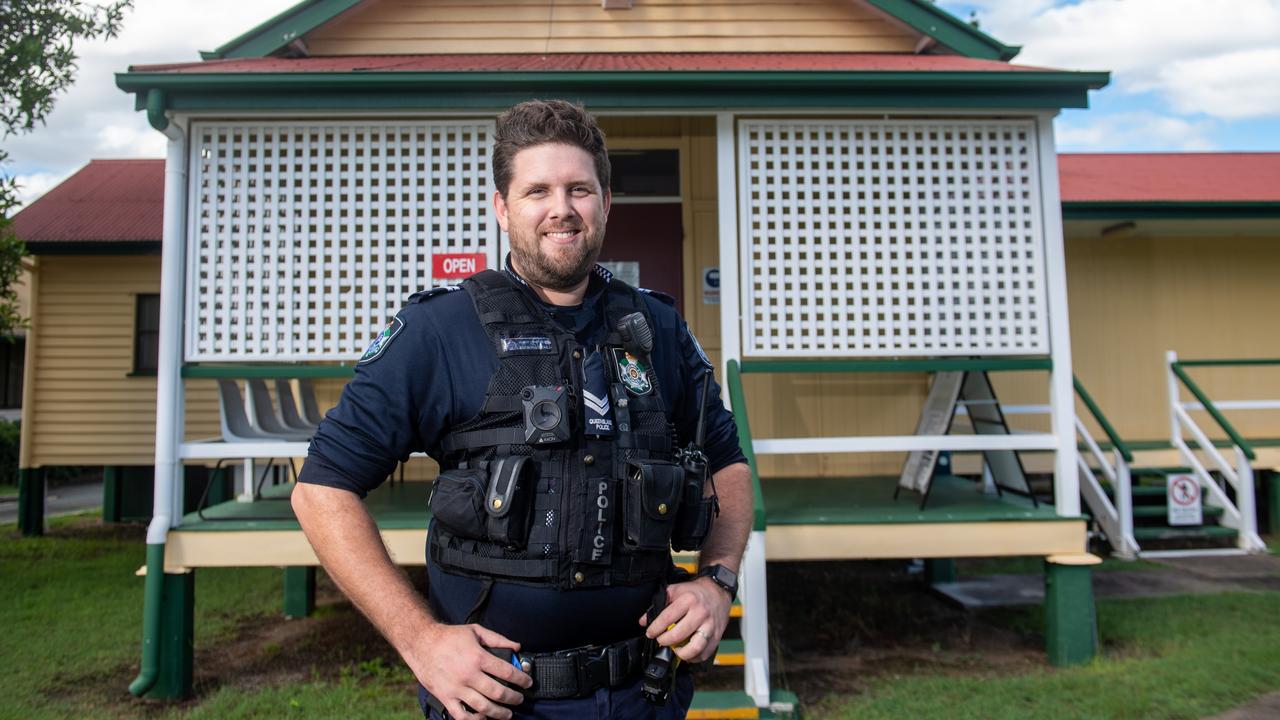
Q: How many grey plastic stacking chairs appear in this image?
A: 4